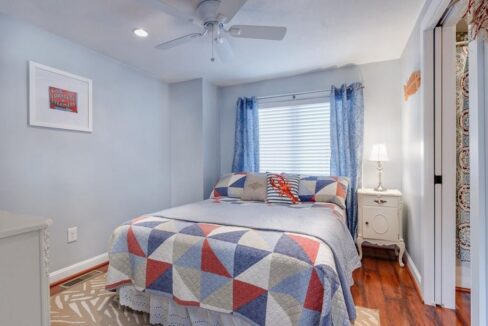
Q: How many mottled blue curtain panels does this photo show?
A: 2